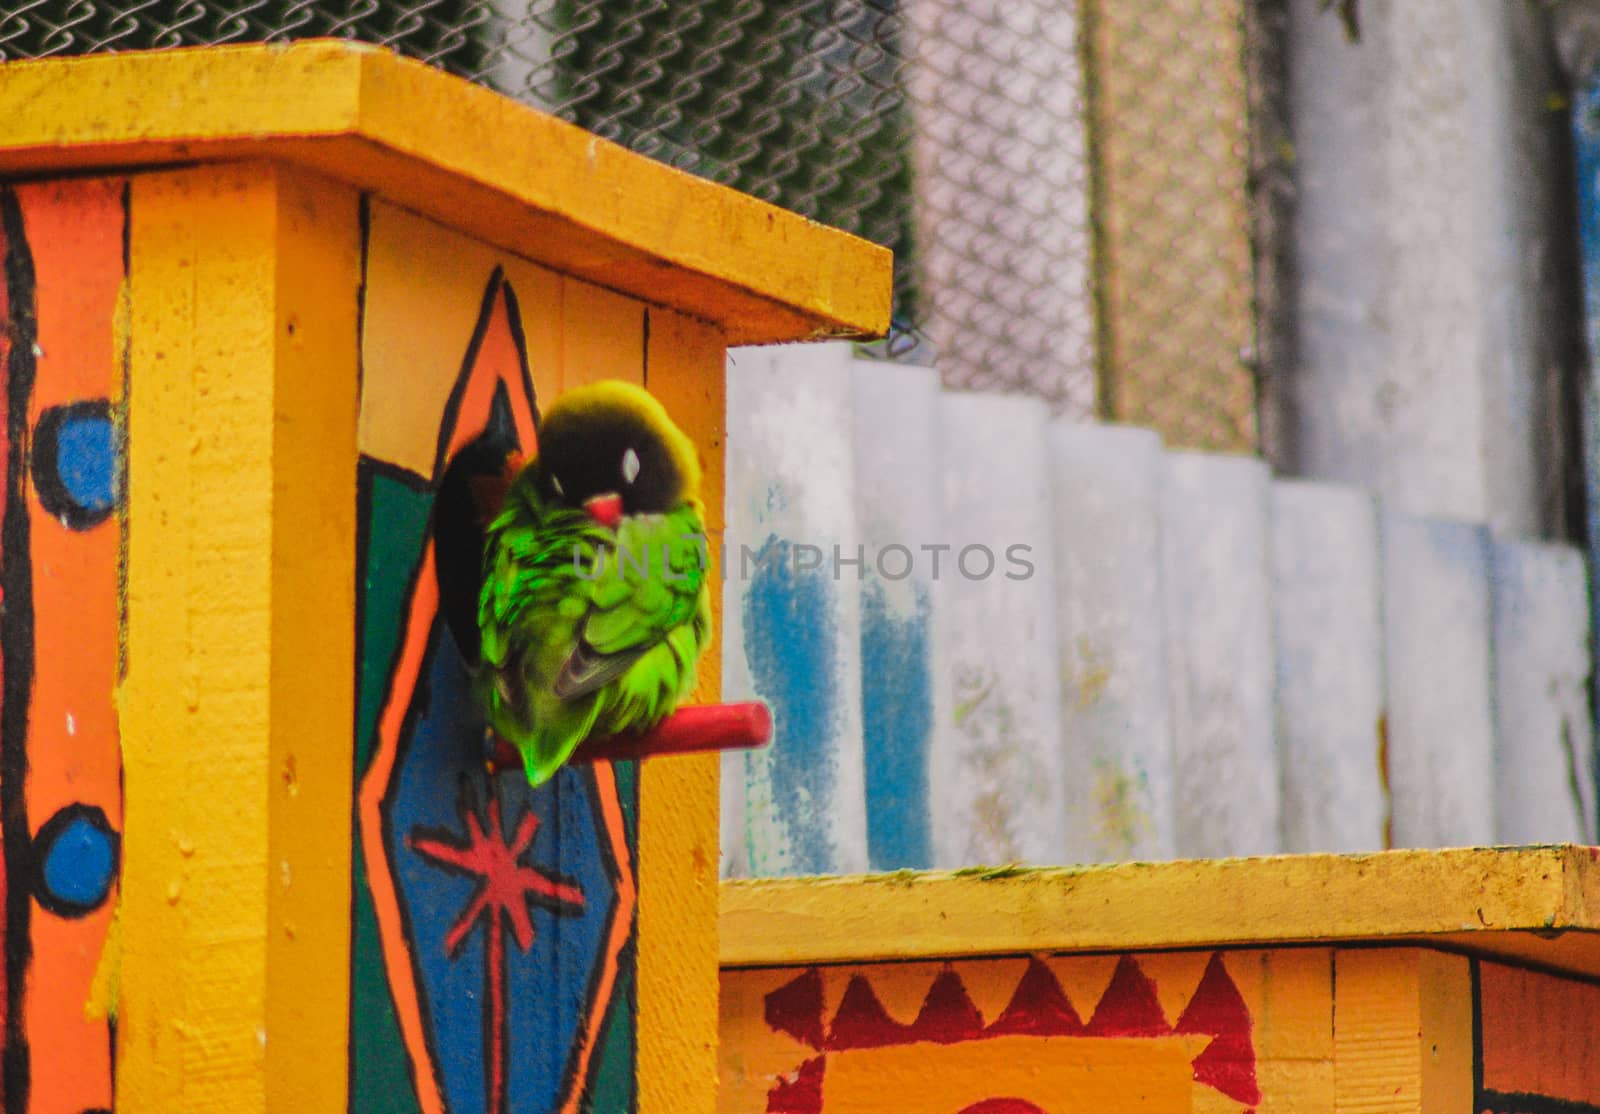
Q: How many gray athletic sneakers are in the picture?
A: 0